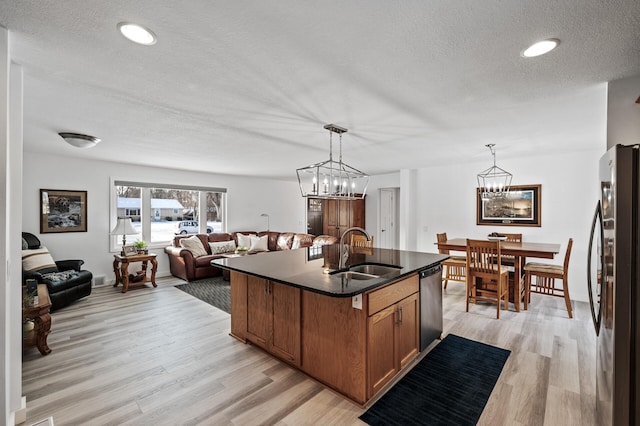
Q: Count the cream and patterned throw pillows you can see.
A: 4